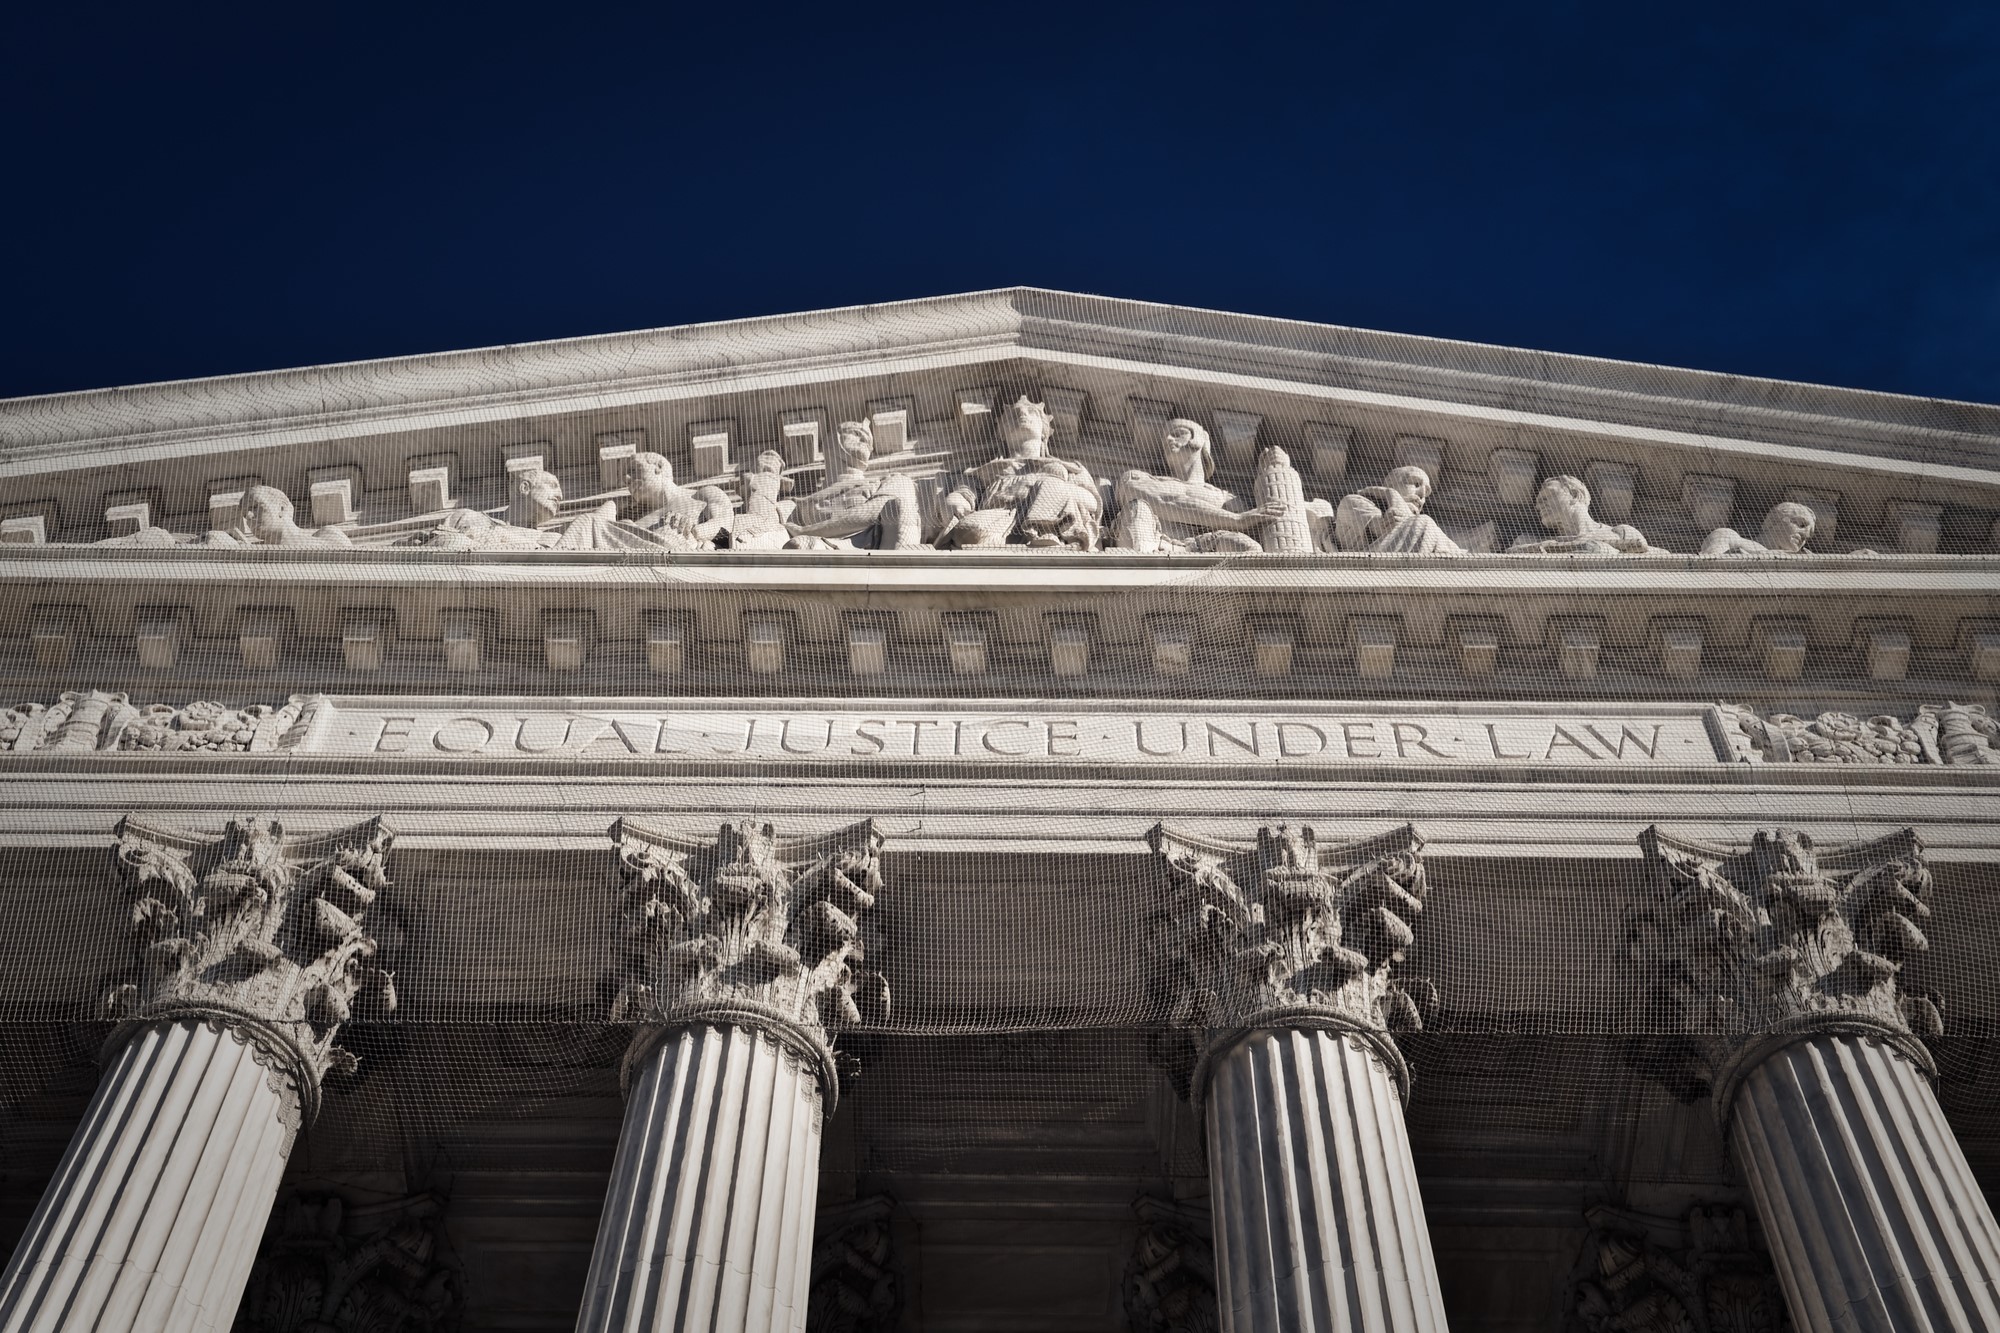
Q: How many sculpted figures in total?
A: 9